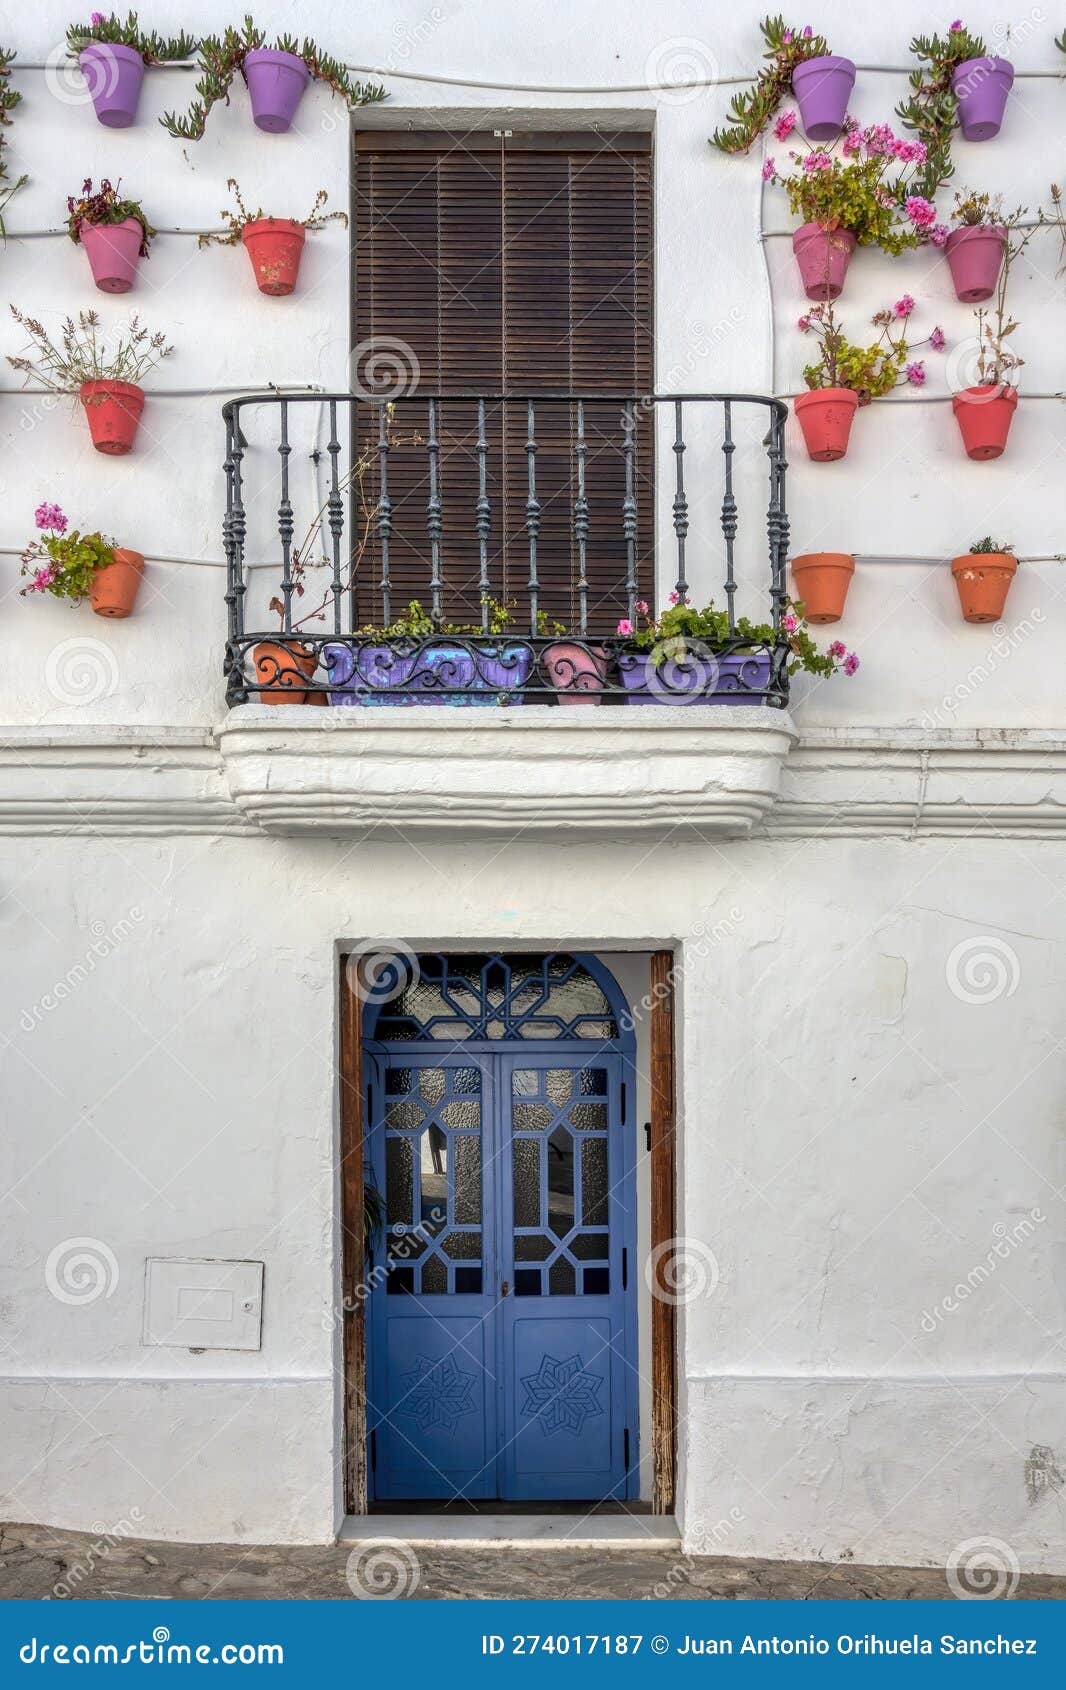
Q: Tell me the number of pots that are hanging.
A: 14